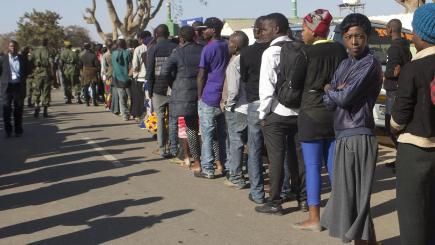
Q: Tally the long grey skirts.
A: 1